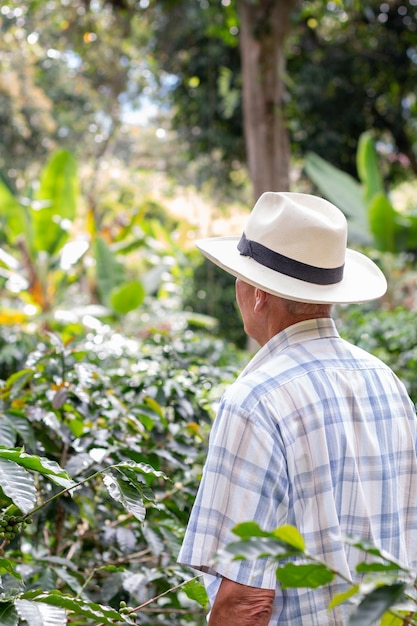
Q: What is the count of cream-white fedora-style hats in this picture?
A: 1